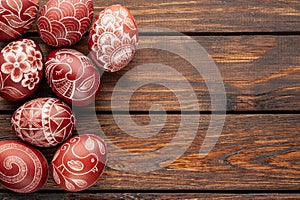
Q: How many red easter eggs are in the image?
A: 8